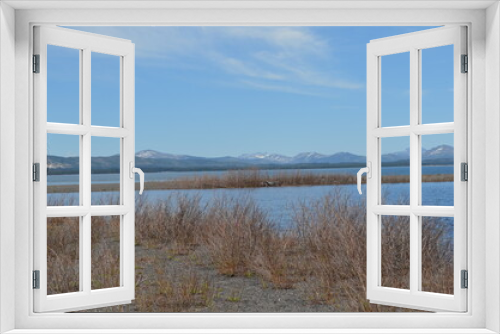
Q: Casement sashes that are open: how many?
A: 2